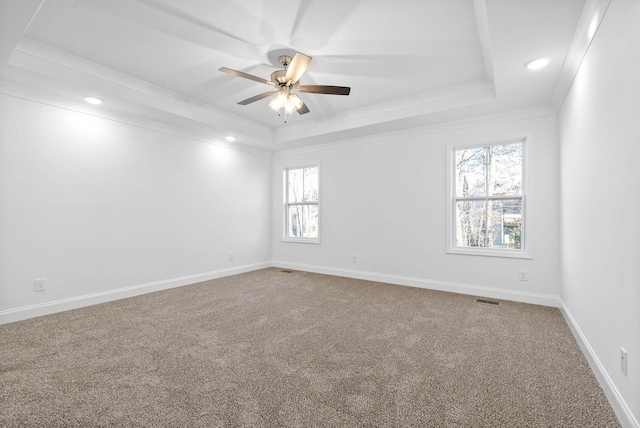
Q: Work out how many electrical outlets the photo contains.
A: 5